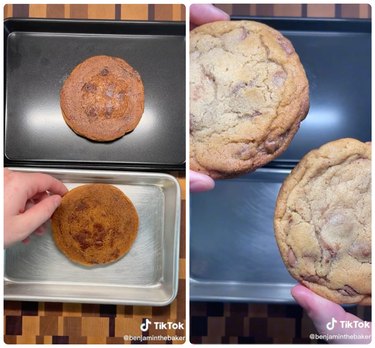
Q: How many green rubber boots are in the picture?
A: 0